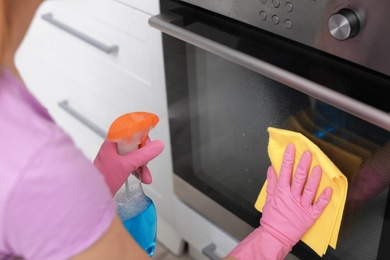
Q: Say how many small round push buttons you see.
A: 6